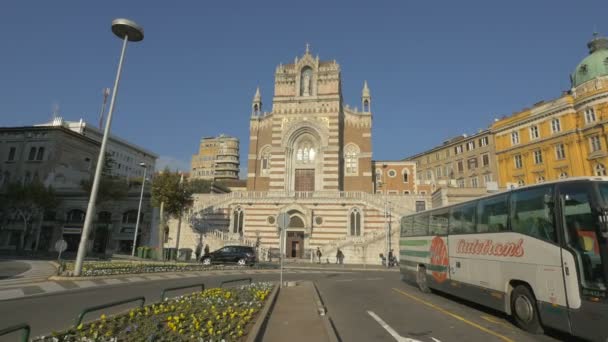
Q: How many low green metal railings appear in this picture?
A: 4